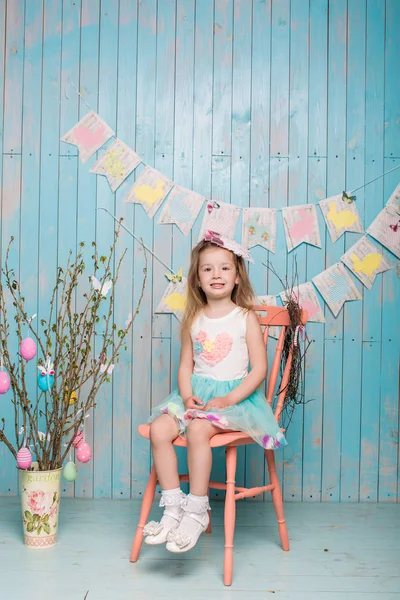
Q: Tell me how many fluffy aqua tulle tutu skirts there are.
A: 1